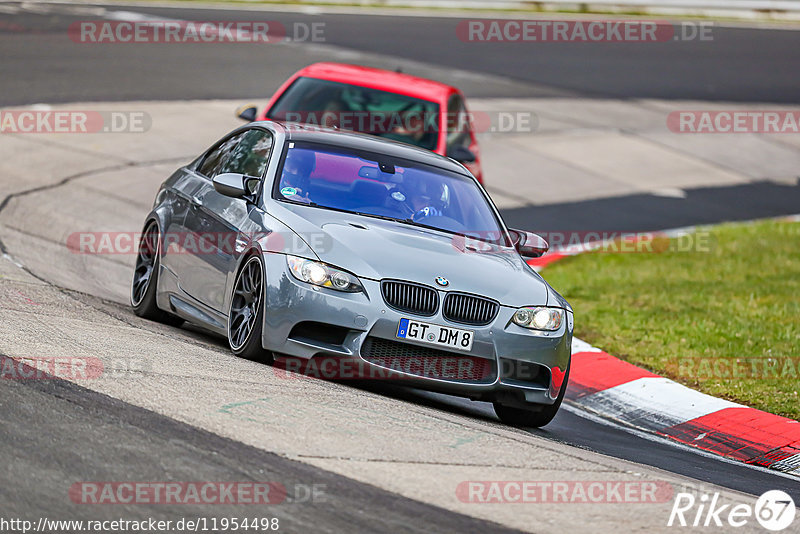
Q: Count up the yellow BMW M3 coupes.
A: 0